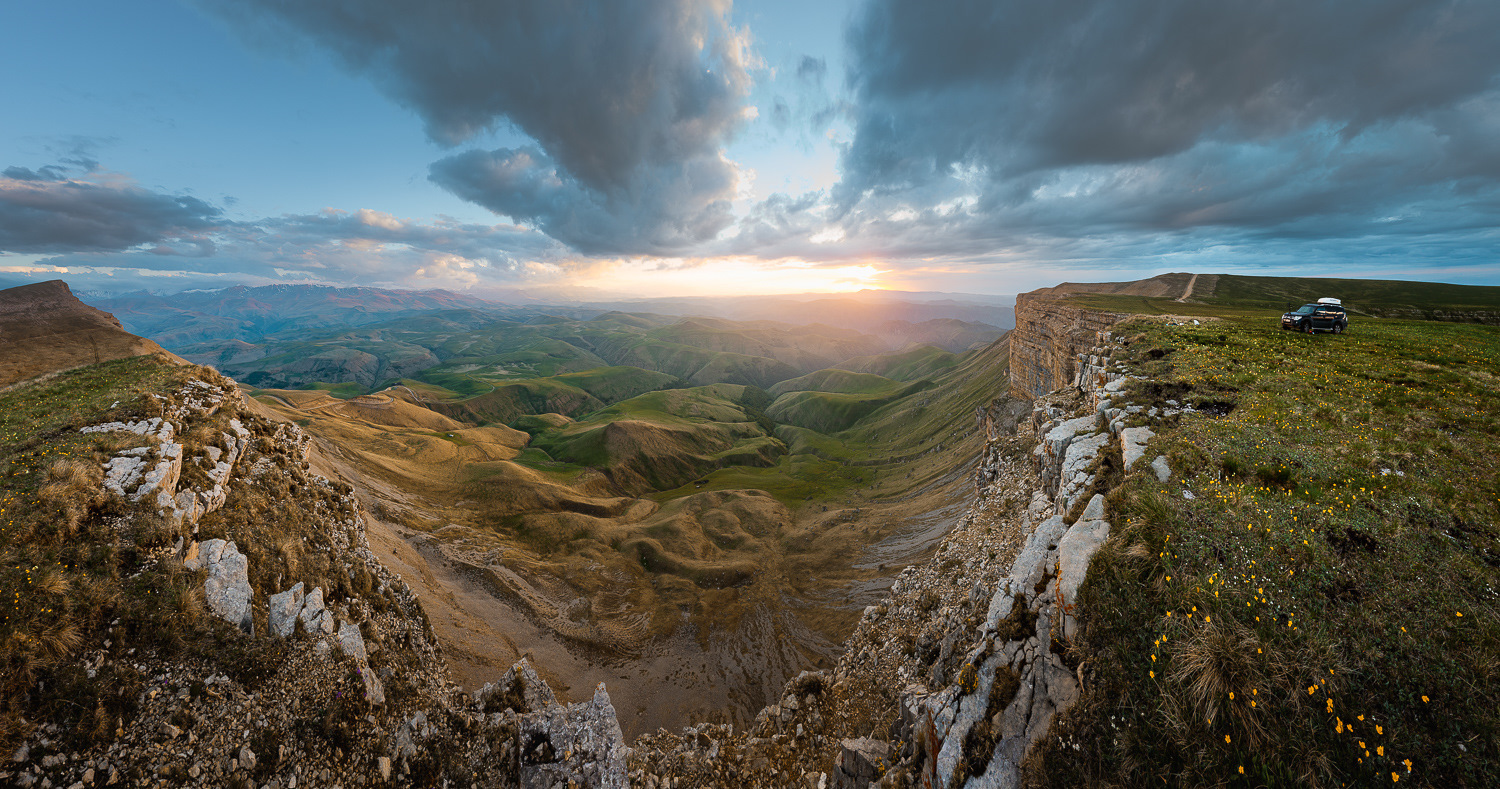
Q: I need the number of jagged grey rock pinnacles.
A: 2